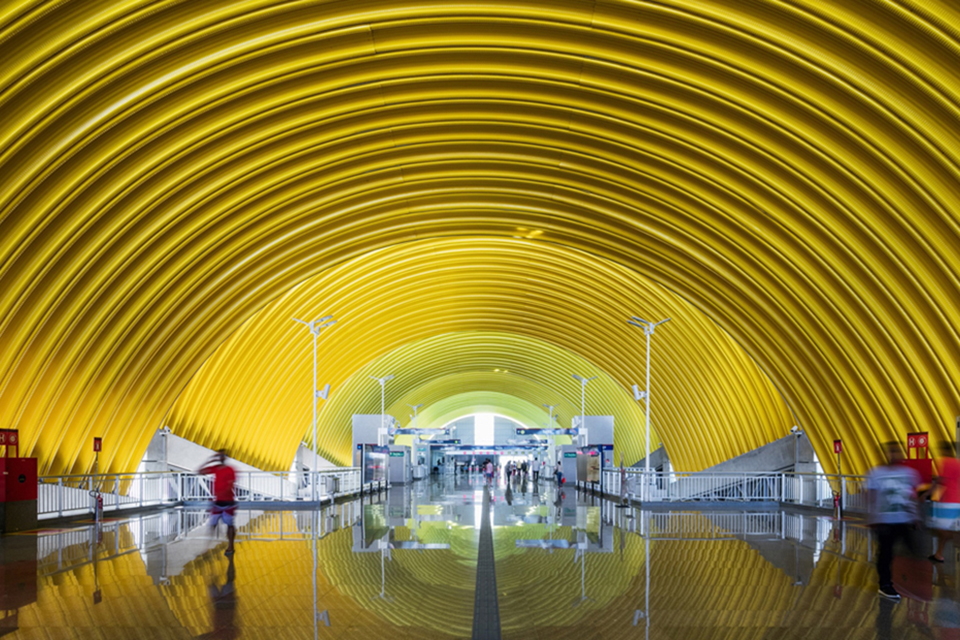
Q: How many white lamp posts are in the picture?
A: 6